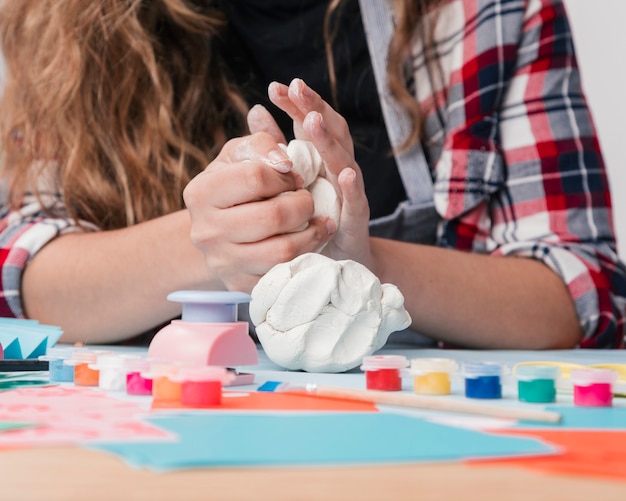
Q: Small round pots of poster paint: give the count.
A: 11